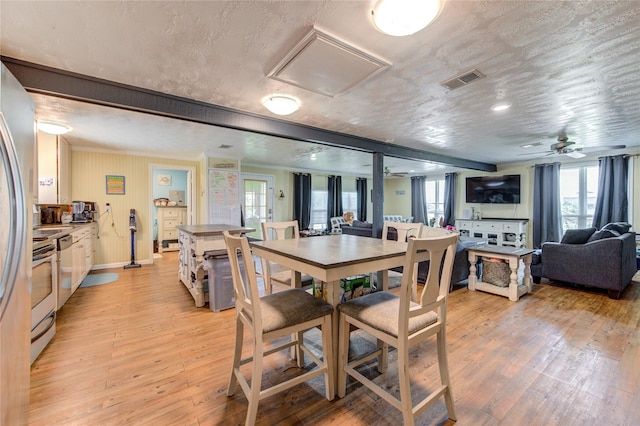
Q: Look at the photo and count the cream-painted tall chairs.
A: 4